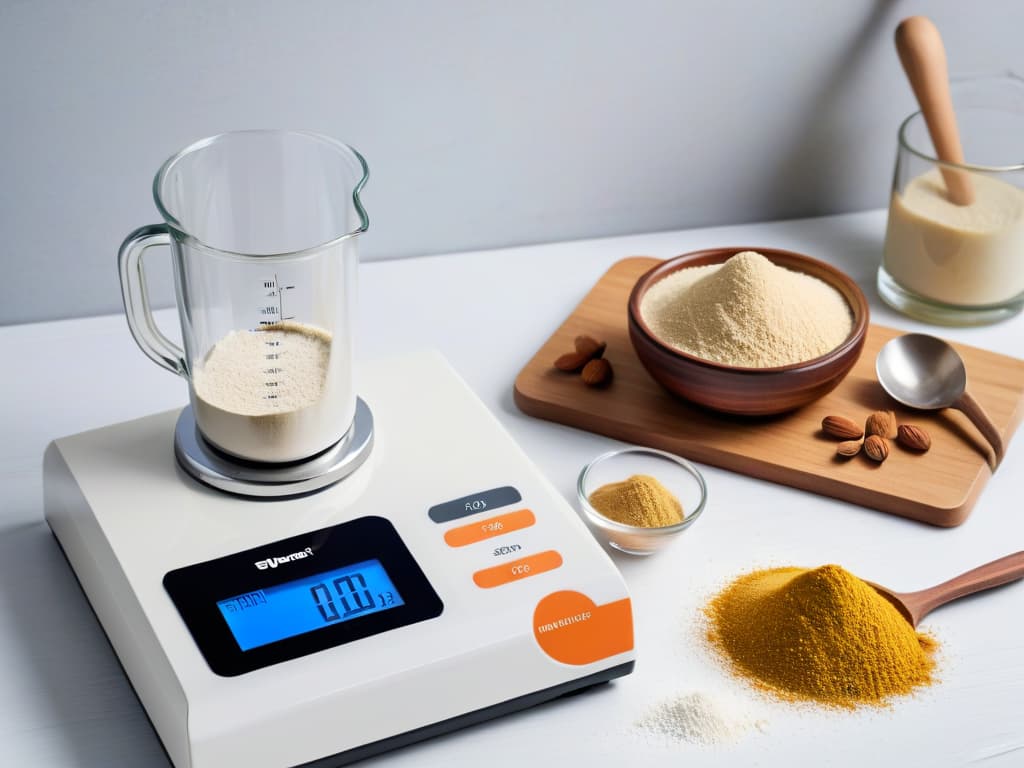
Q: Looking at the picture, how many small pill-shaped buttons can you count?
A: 3